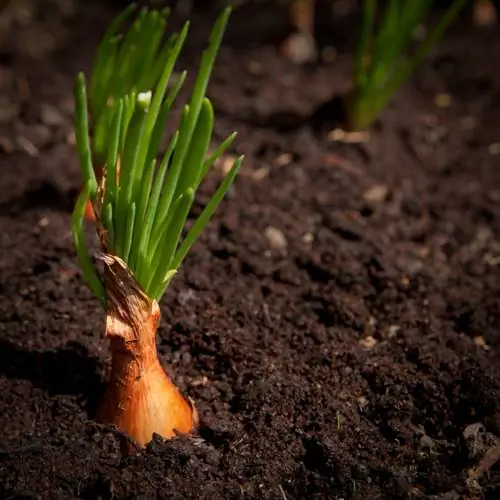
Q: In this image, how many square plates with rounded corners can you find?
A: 0